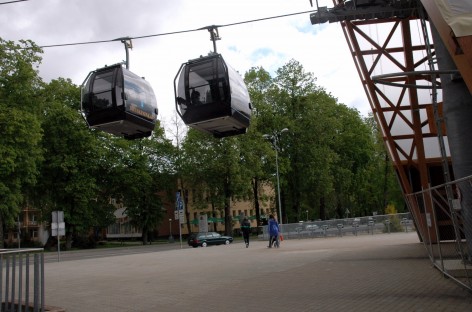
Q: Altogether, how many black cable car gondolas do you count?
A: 2